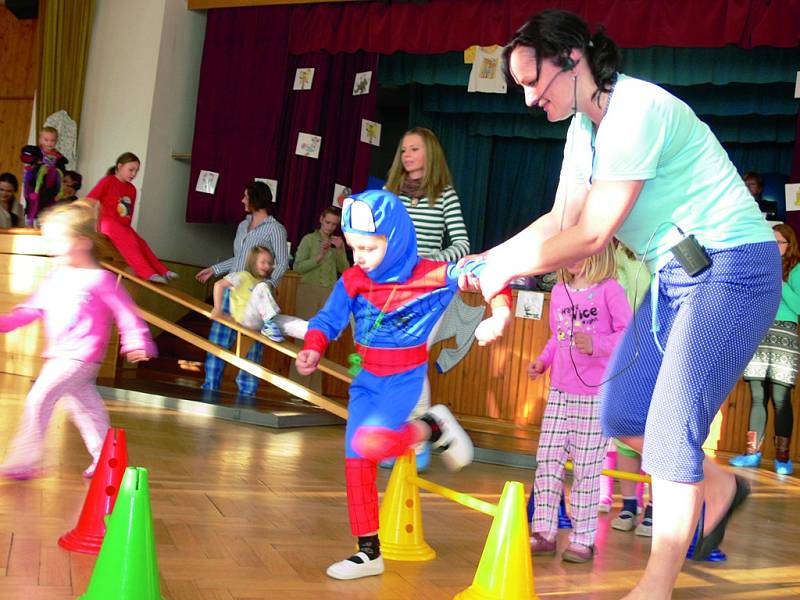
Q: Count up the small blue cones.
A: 2